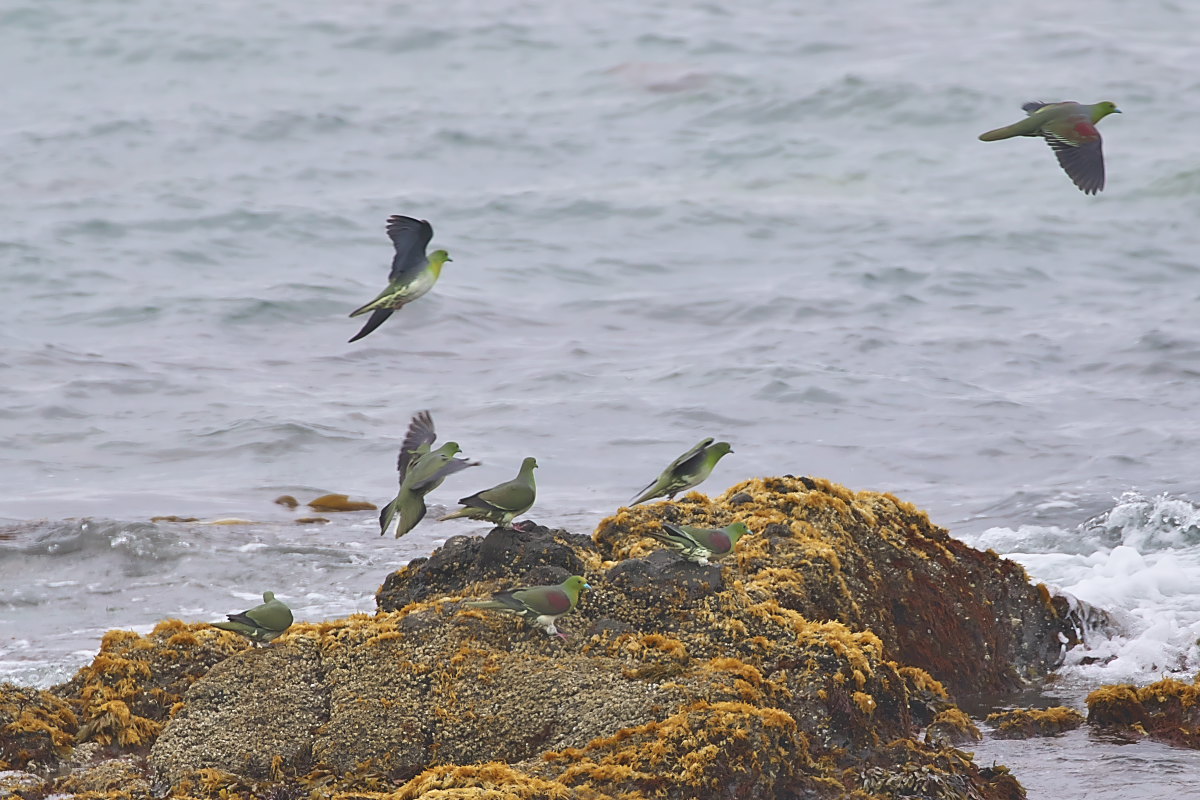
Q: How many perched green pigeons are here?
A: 5